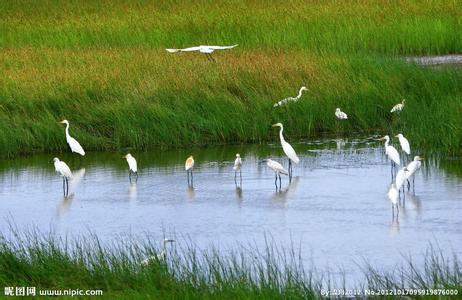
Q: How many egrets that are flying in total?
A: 1